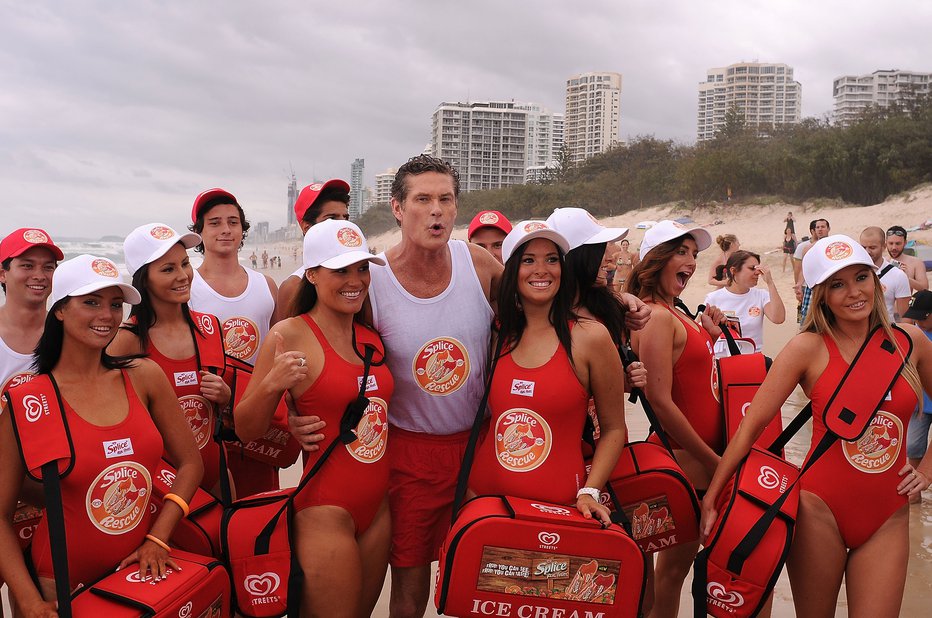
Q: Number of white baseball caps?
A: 7